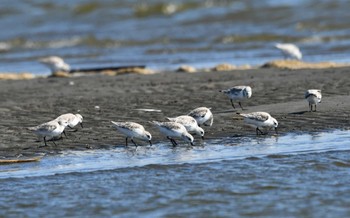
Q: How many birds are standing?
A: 11